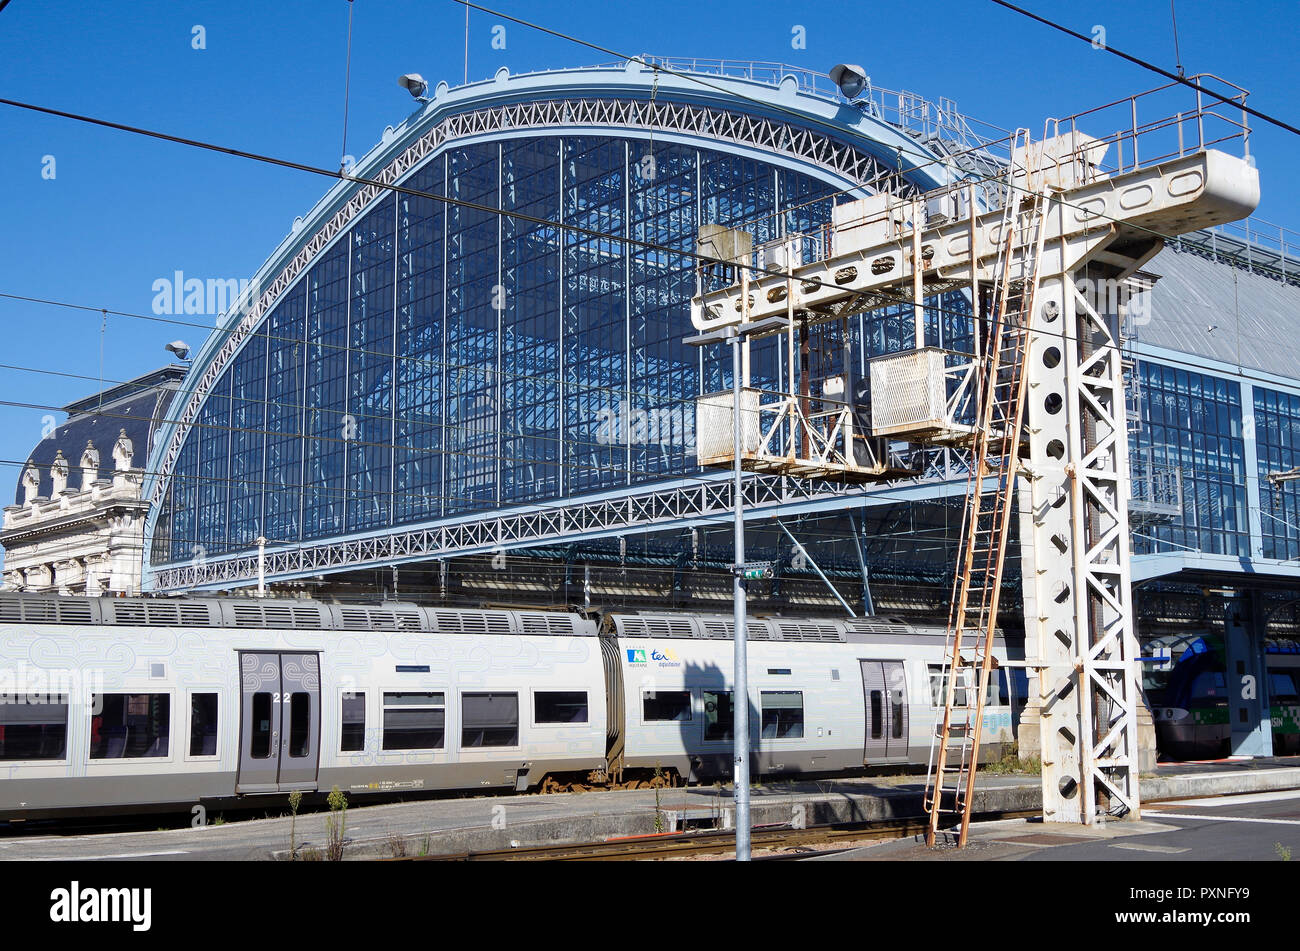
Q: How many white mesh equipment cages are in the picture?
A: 2